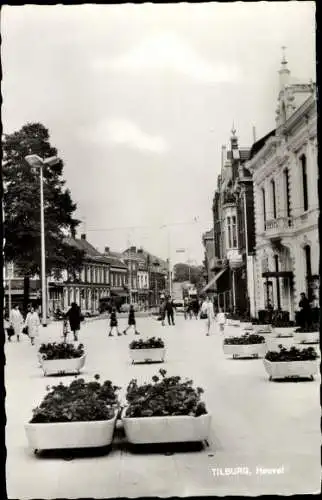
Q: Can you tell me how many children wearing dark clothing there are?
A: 2